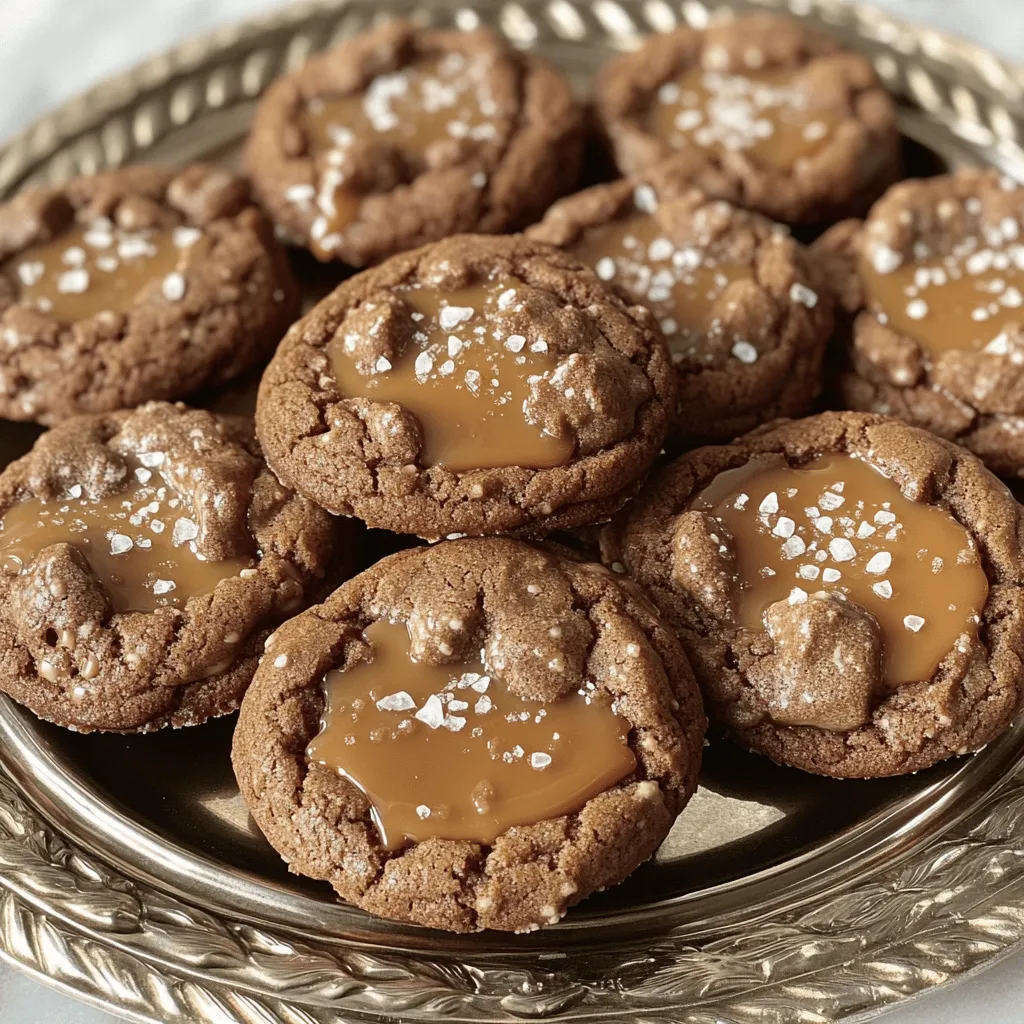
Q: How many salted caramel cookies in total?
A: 9